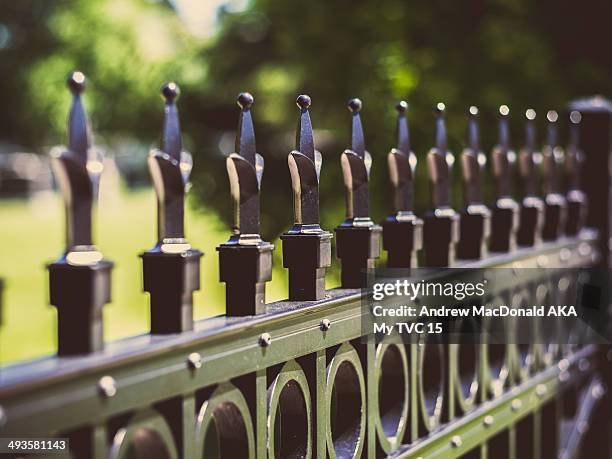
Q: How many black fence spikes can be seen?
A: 12